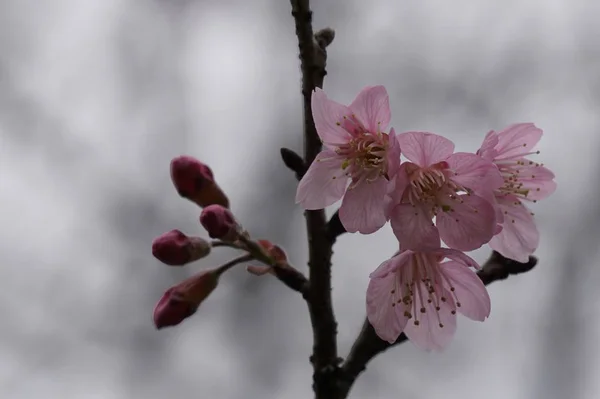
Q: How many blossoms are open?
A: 4